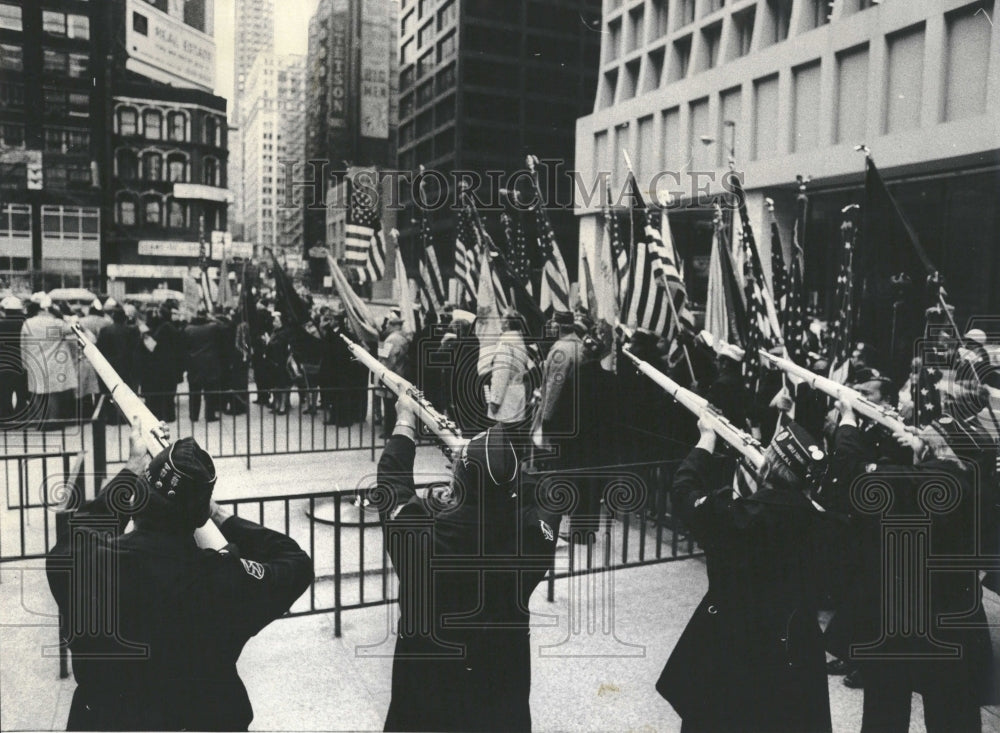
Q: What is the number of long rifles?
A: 4